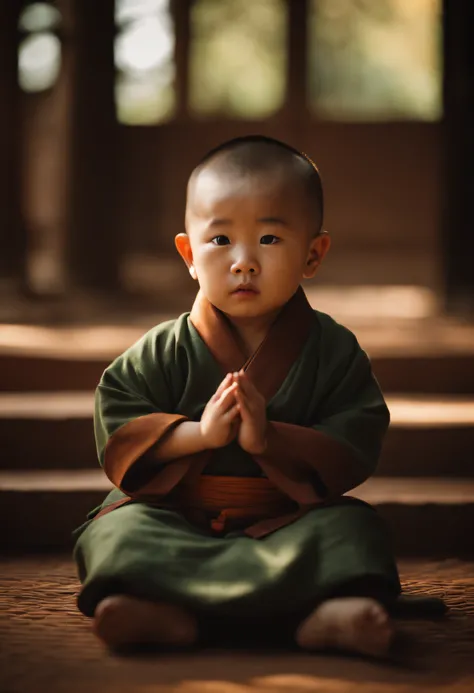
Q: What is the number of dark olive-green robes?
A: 1